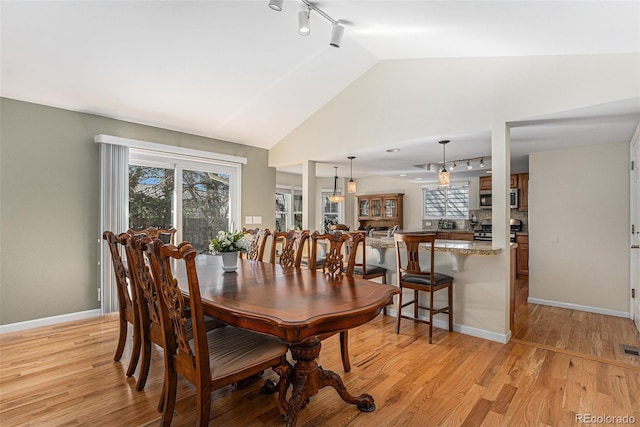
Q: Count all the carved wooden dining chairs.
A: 7